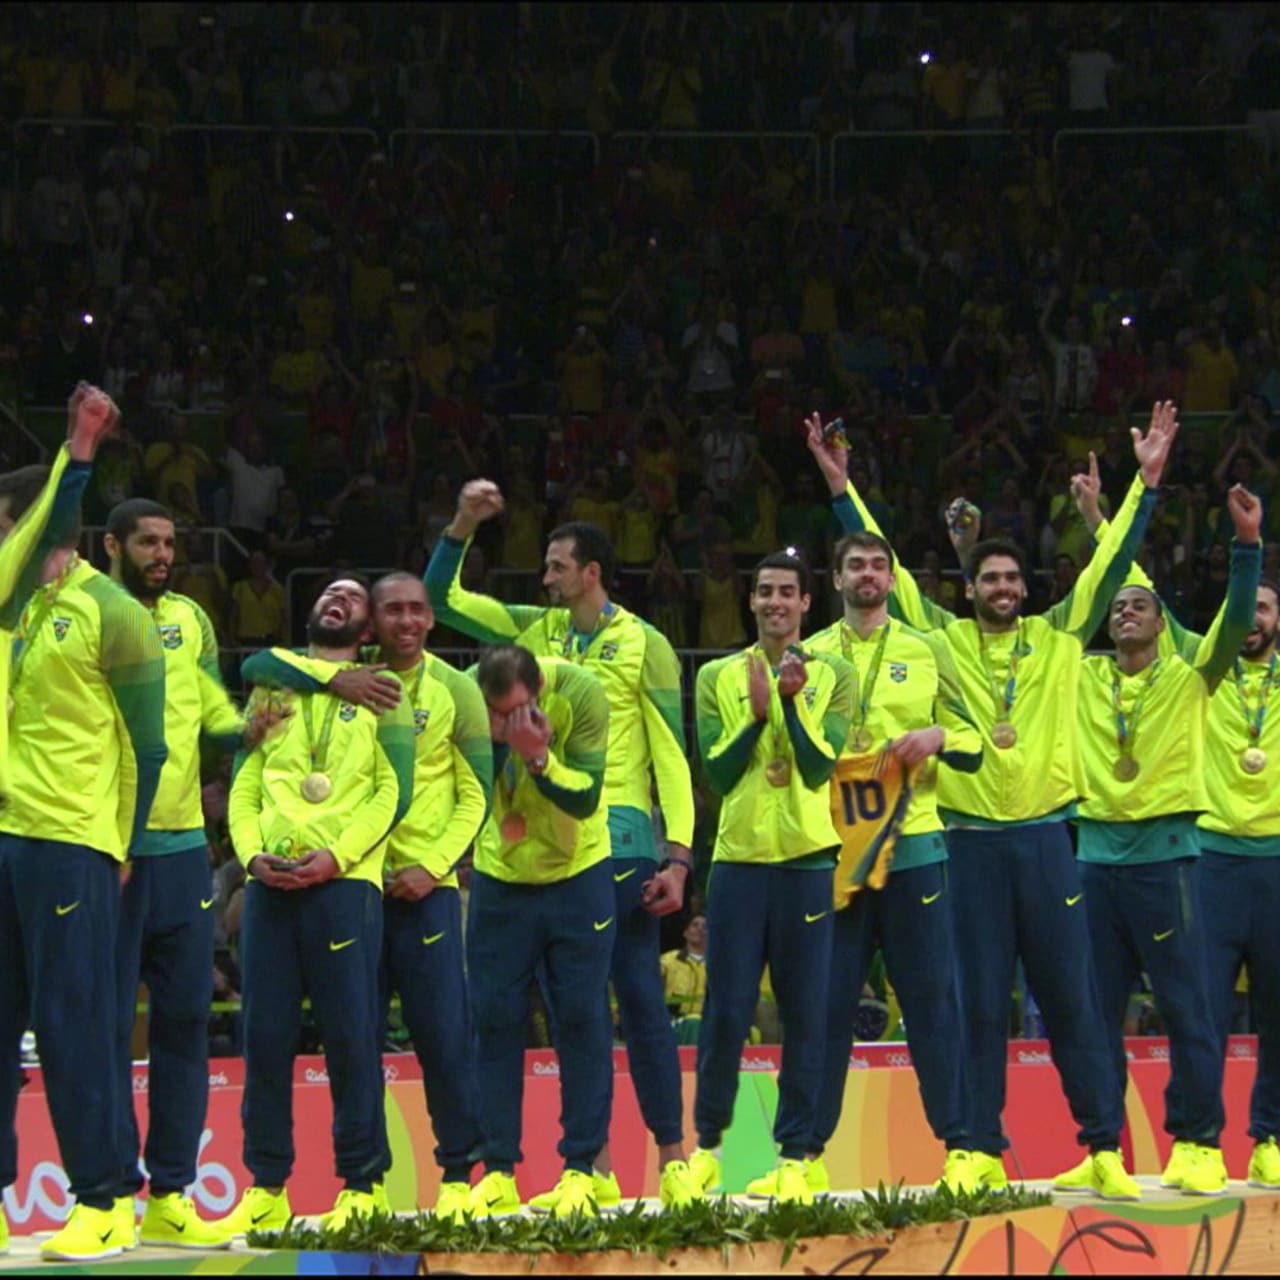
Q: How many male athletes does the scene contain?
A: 11